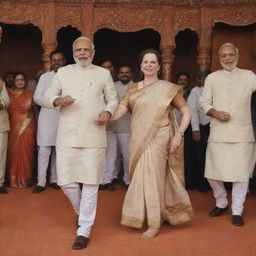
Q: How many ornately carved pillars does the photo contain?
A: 4